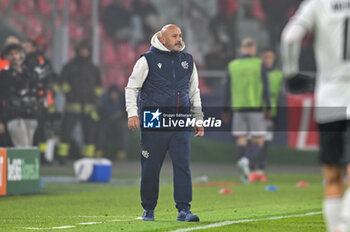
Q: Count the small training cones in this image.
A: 3